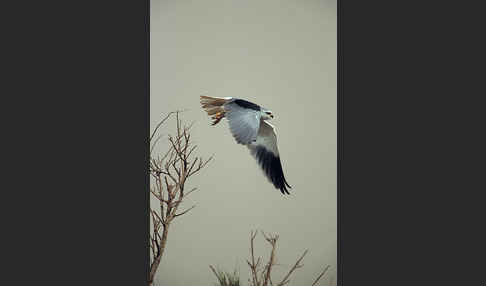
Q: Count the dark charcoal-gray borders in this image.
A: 2